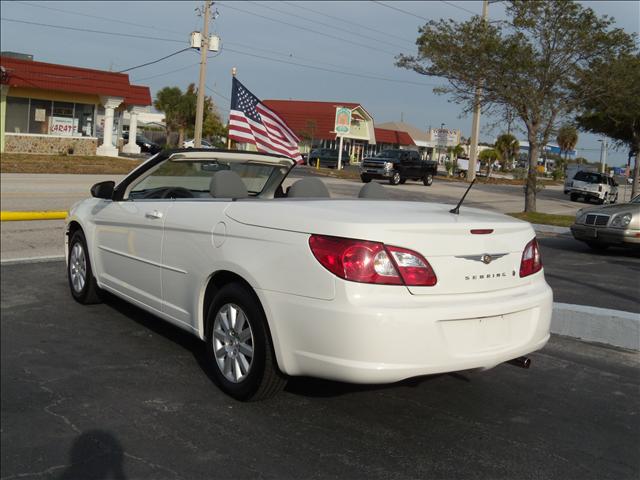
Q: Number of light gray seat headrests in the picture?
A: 3